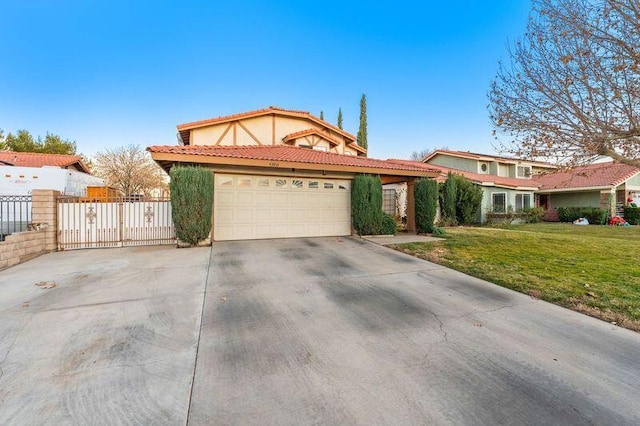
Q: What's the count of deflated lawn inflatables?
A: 2